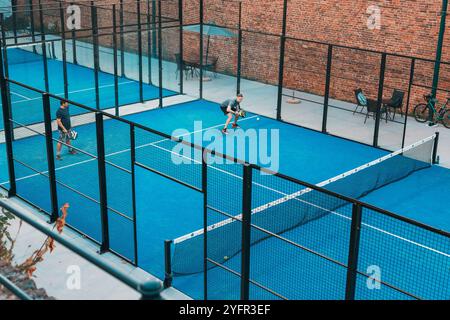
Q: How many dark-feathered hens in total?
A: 0